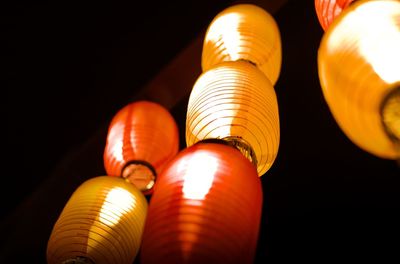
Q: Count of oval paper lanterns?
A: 7